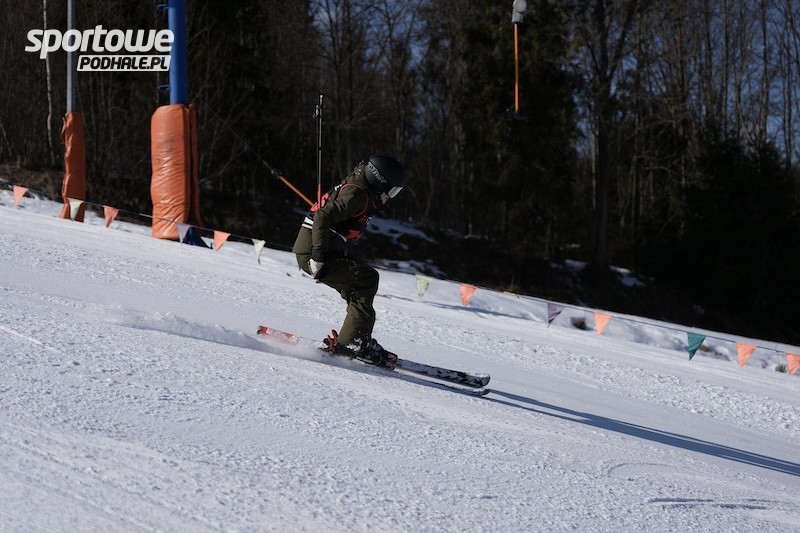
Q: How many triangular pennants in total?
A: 13